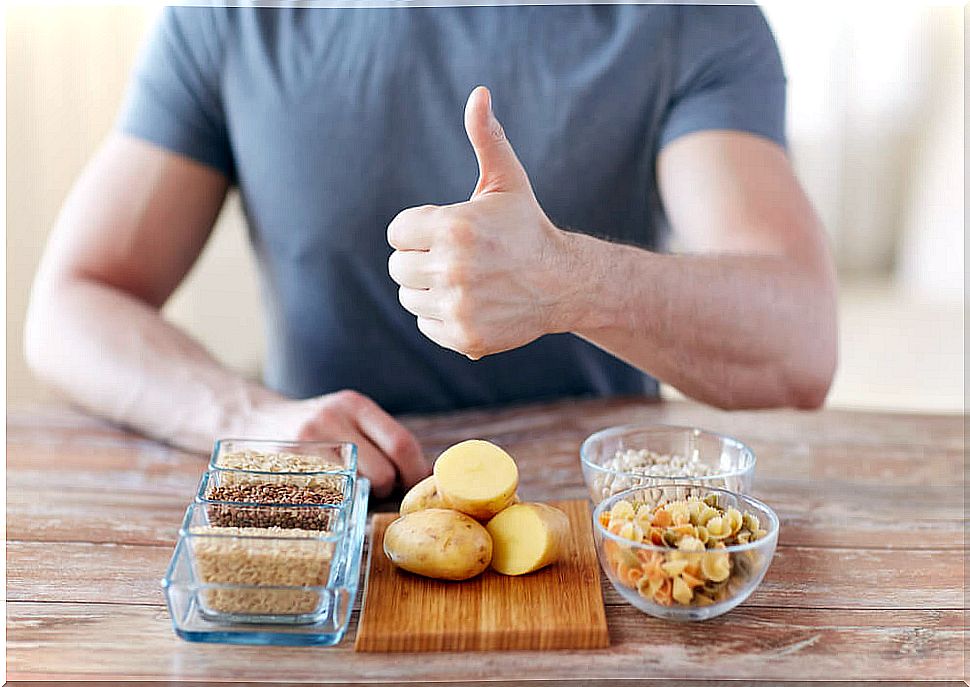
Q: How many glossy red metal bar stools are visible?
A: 0